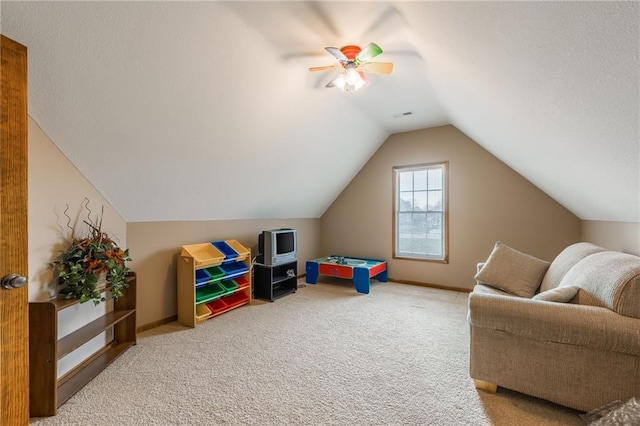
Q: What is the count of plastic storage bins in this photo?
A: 12